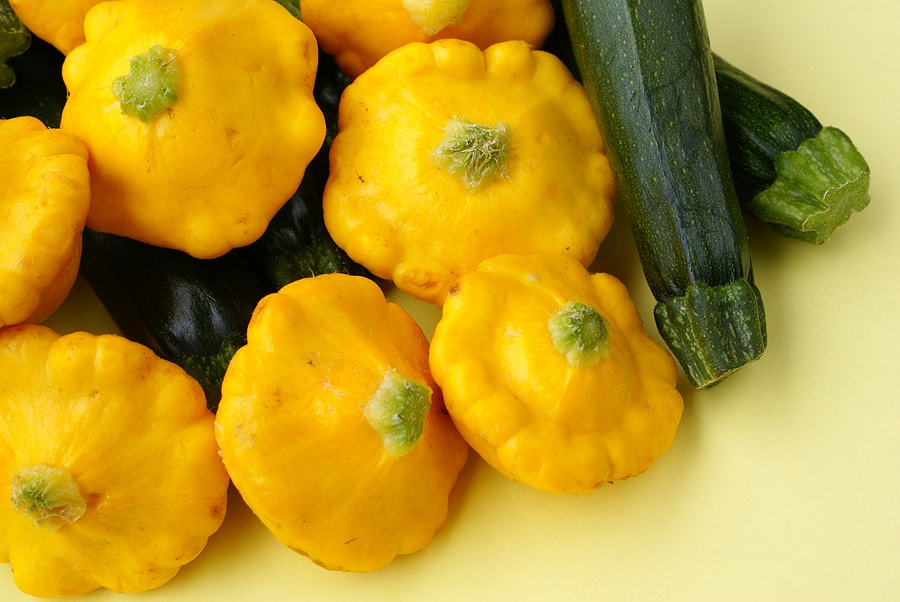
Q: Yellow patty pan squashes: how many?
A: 8